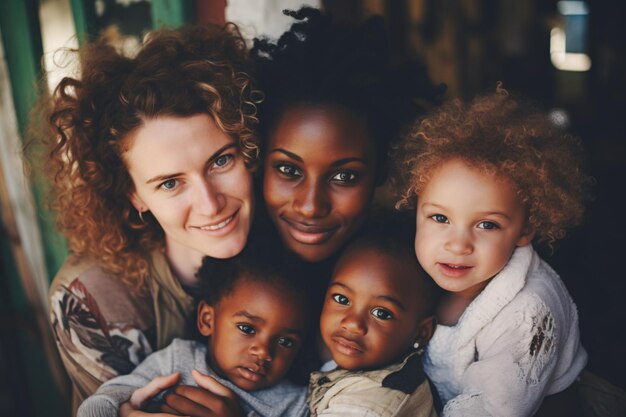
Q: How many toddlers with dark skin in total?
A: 2